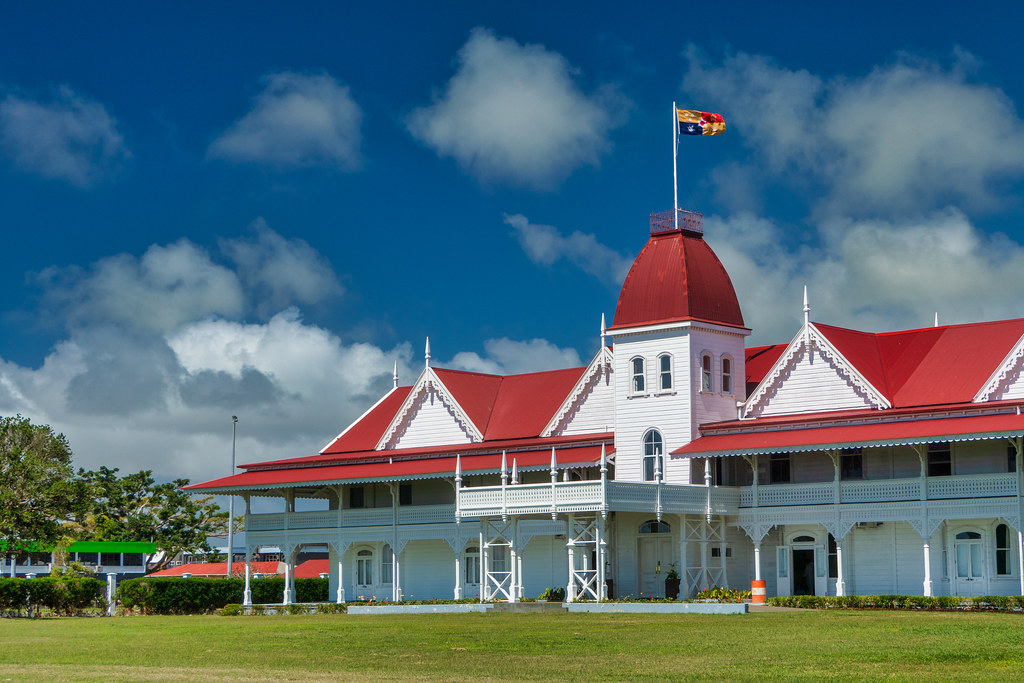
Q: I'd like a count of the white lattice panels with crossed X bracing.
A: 8